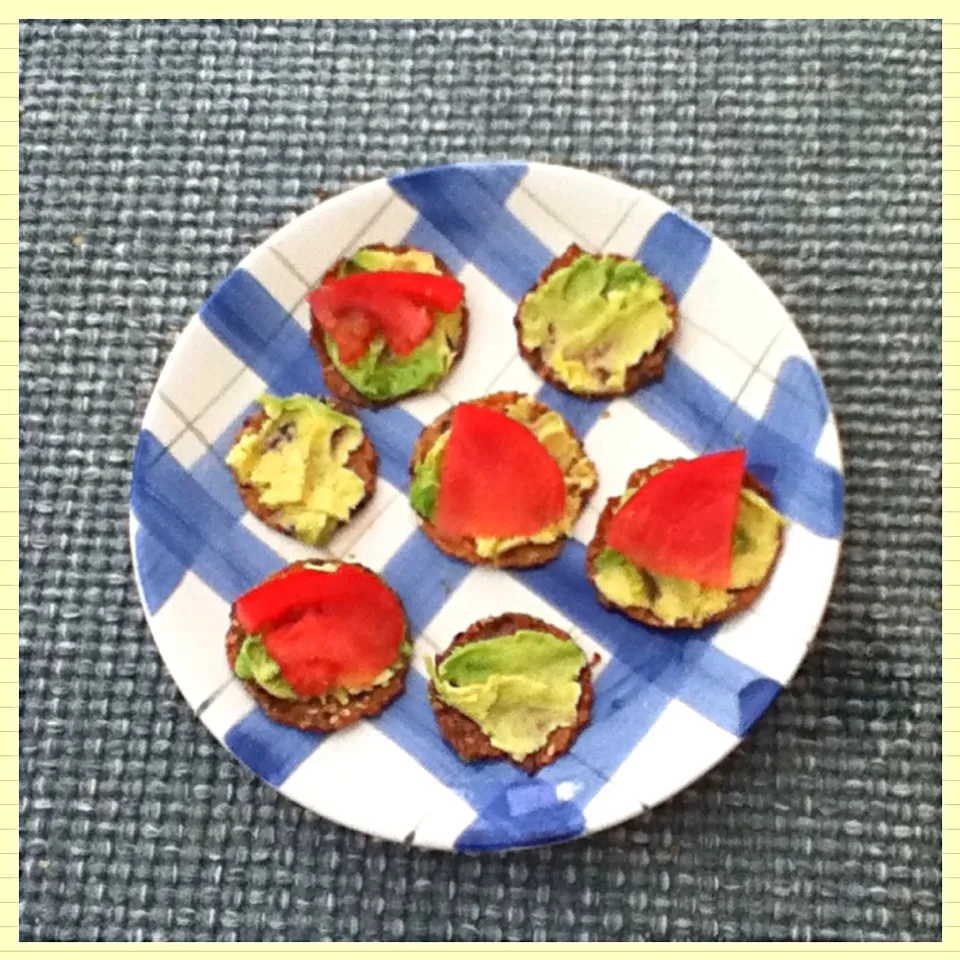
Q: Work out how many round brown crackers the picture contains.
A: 7